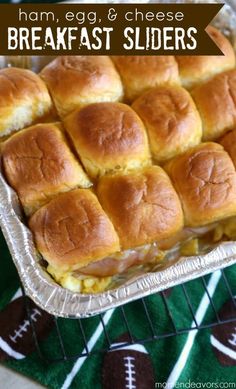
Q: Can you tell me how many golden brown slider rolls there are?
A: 12